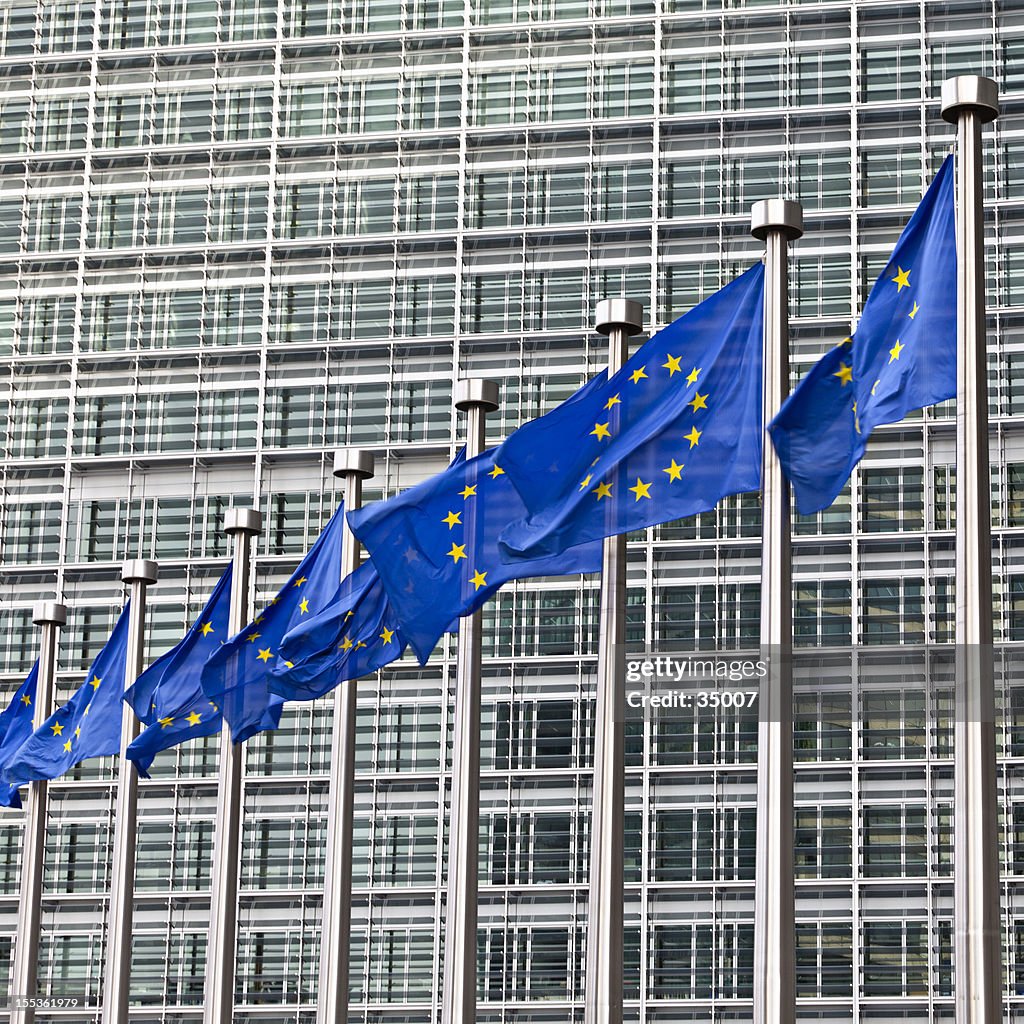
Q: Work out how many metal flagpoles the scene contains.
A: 8